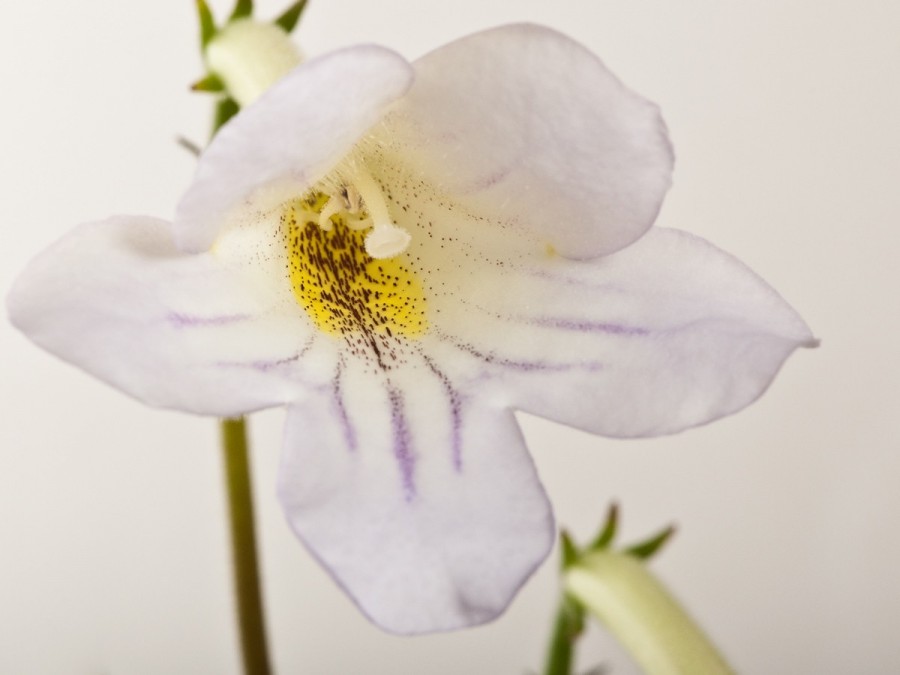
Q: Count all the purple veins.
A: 7